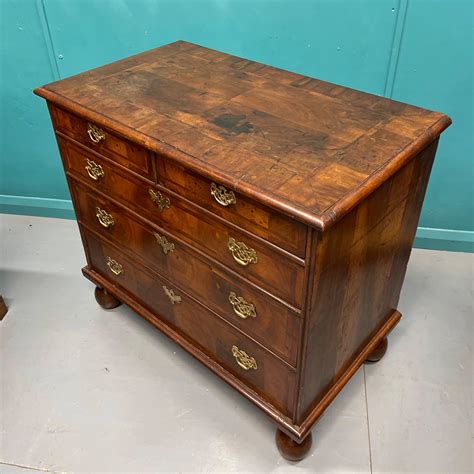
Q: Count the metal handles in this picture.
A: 8